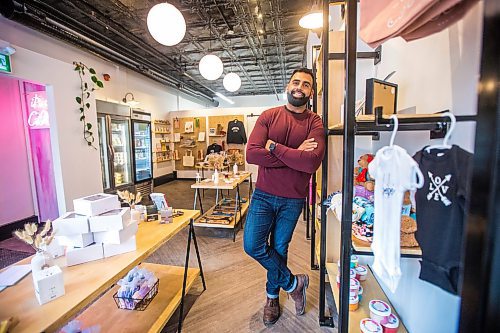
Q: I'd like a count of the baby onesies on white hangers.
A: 2